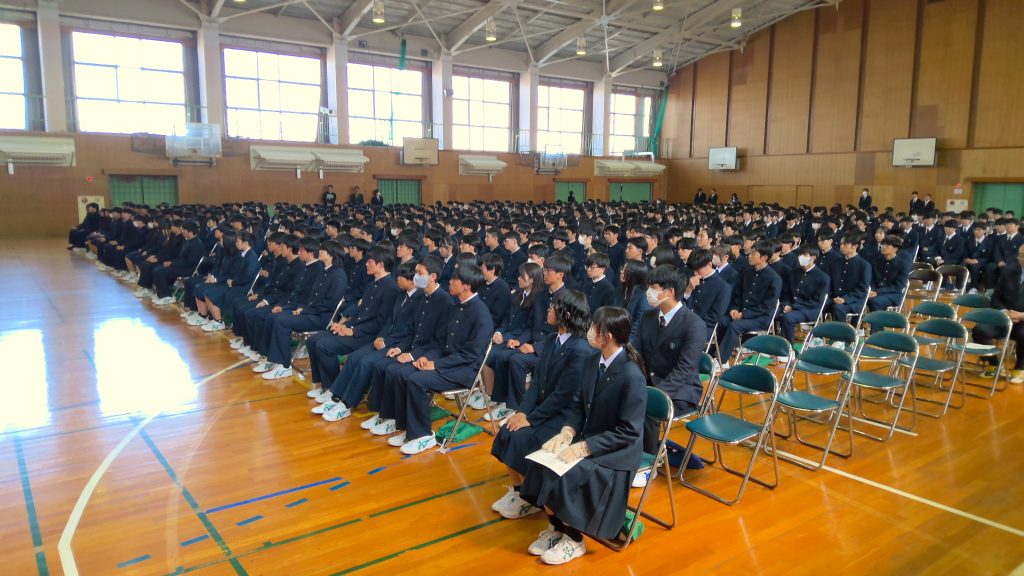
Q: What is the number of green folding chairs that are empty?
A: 10